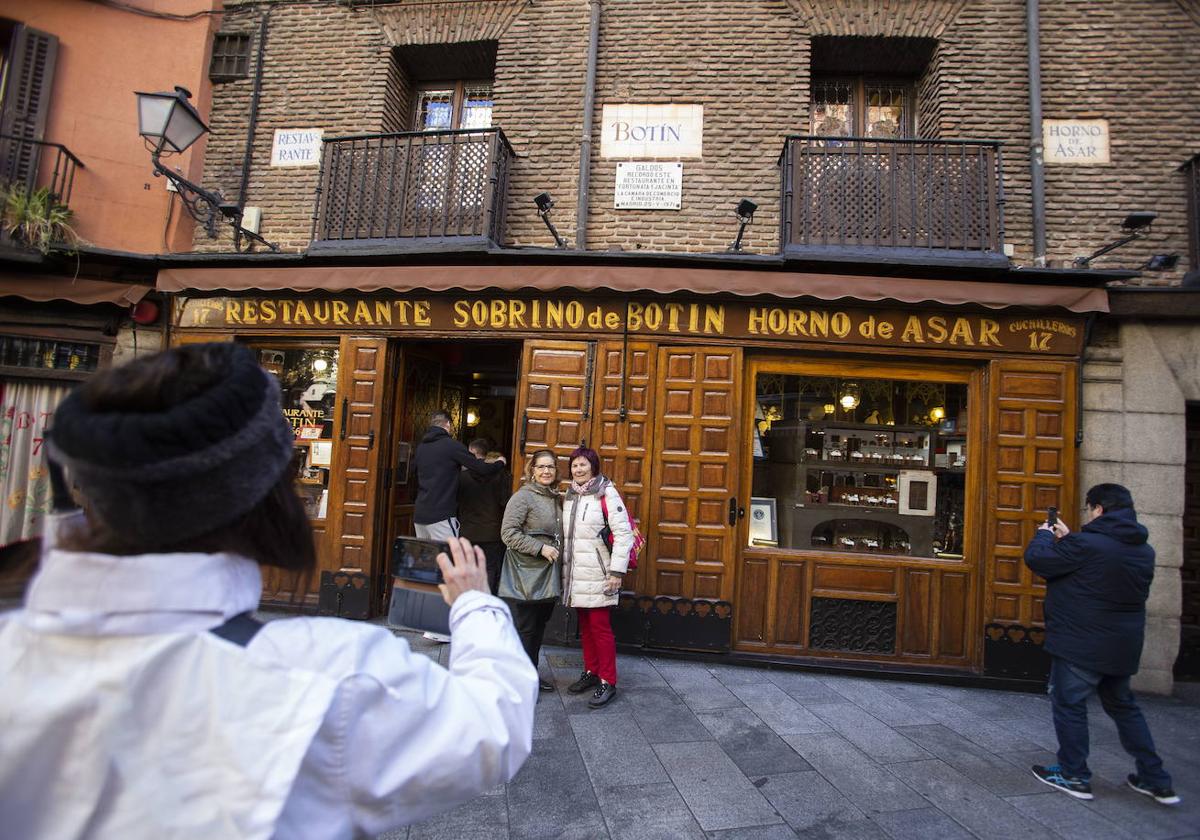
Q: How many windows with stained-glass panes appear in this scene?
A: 2